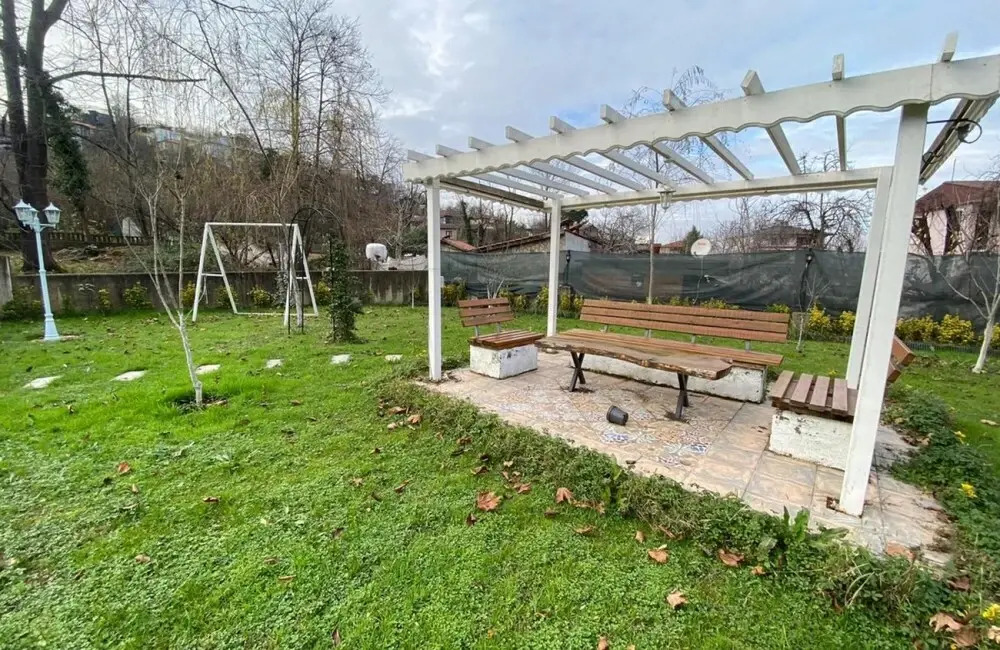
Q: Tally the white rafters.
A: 10